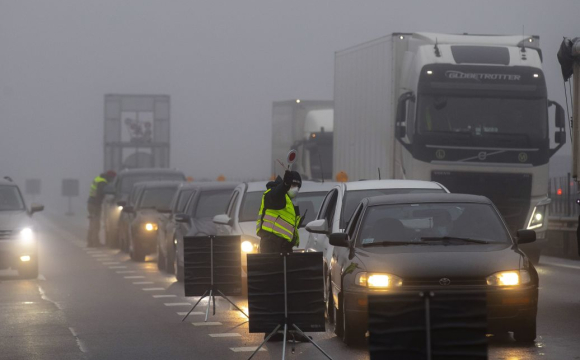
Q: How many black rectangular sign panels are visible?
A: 3